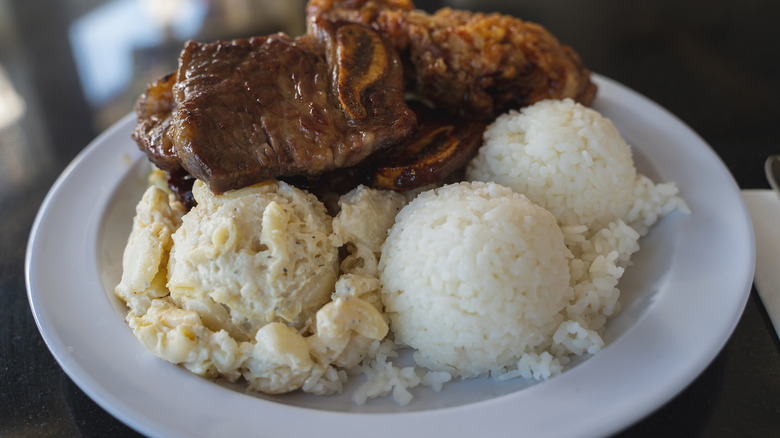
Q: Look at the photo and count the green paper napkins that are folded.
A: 0